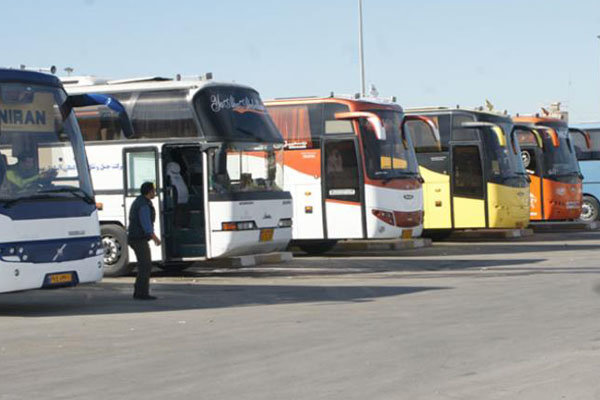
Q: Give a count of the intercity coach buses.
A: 6